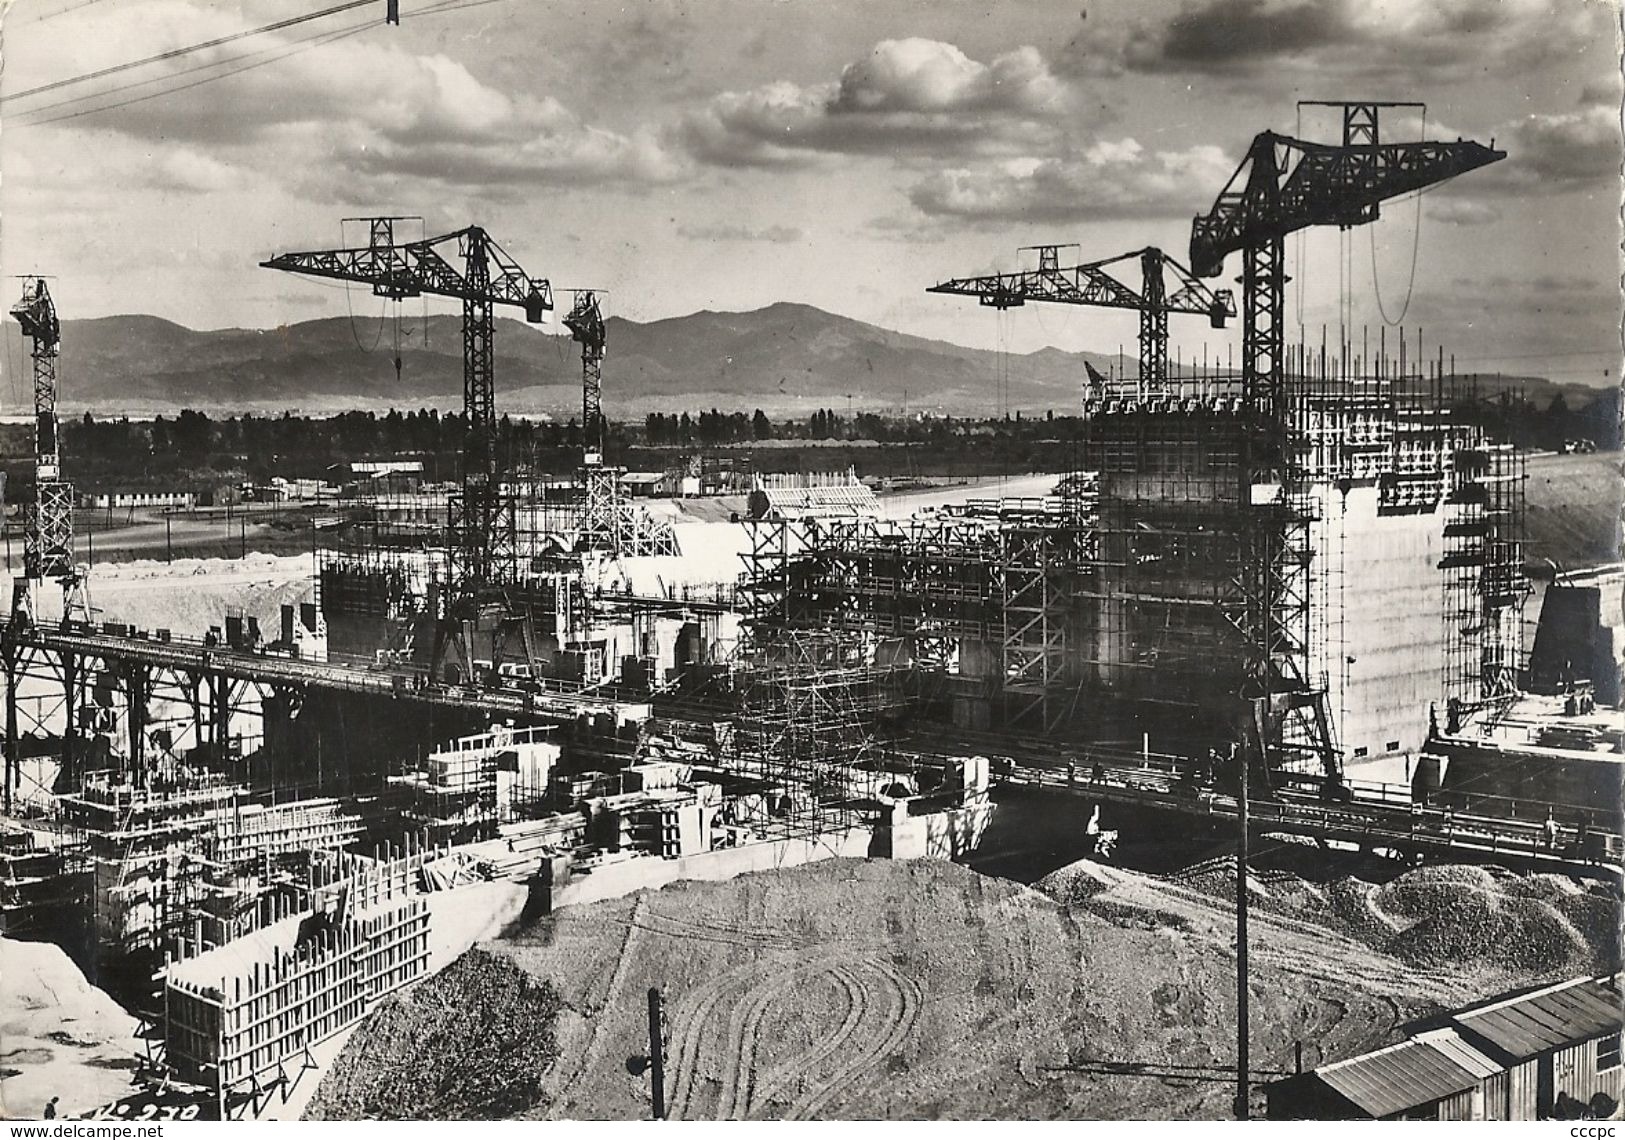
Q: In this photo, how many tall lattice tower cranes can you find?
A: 5